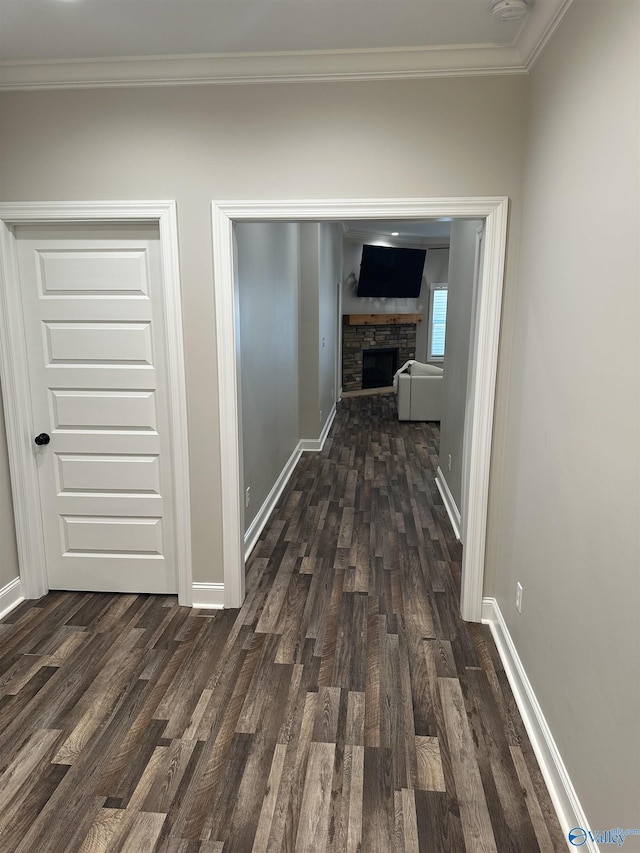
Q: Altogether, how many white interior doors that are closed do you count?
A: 1